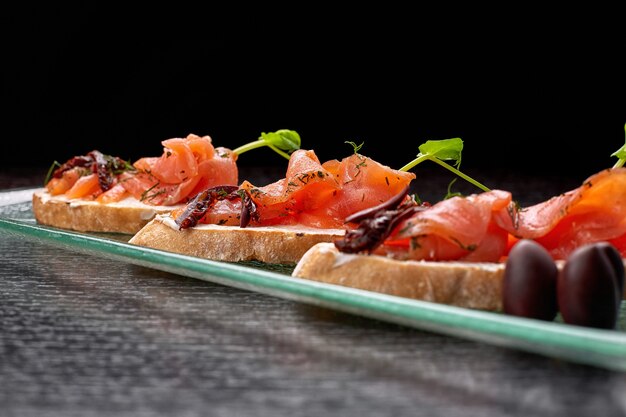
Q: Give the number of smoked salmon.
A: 3